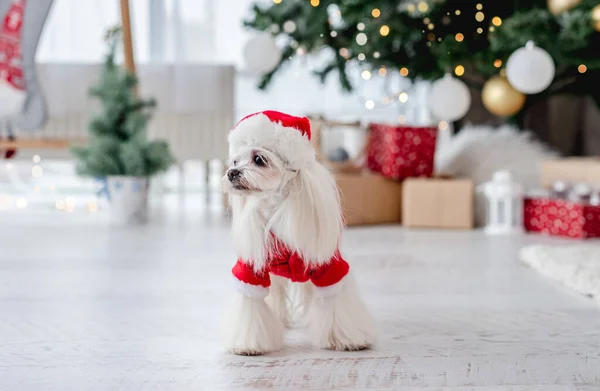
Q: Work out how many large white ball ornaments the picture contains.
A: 3